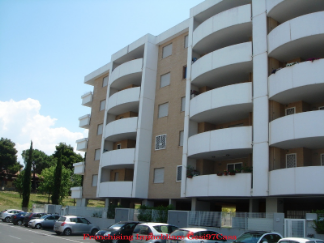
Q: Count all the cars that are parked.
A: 10